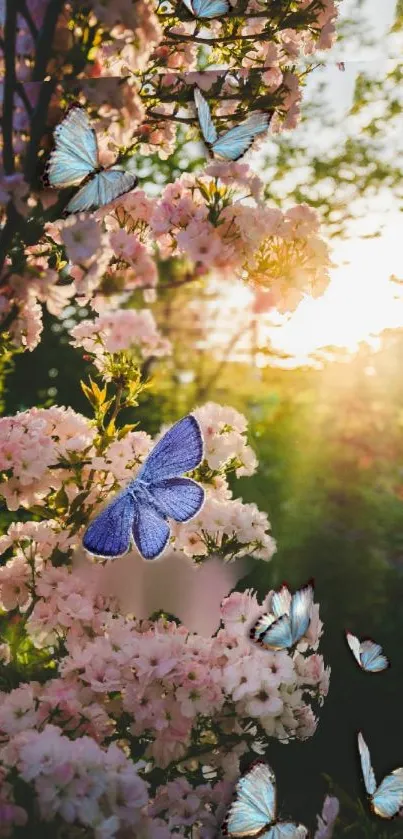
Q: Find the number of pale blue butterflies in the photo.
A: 7